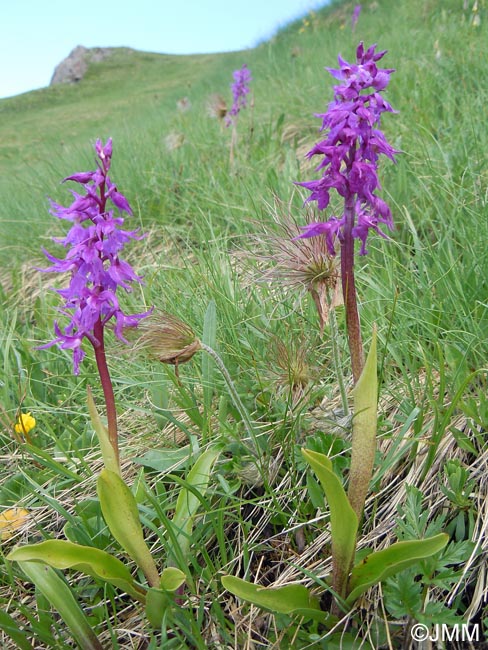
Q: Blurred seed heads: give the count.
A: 3